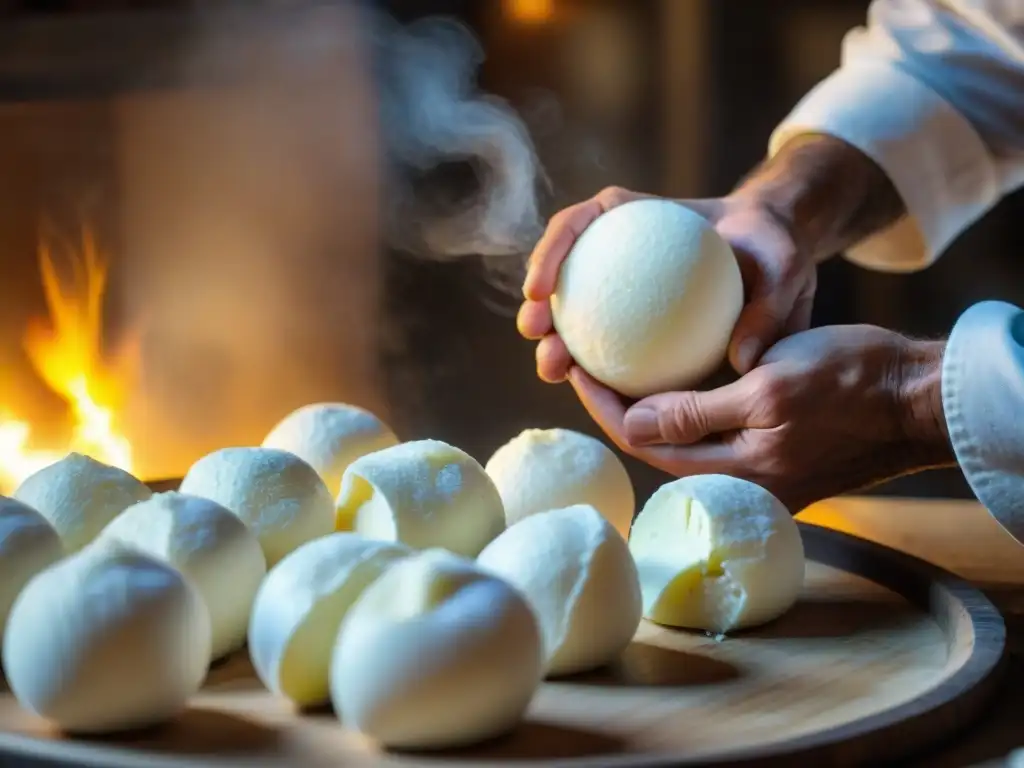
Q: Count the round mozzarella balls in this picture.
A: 13